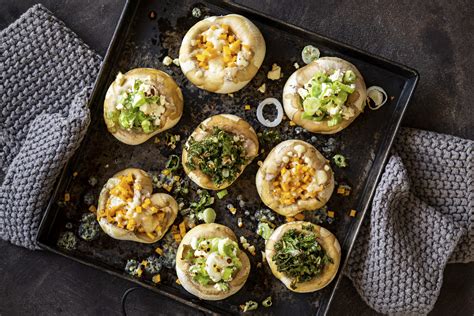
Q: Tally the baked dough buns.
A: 8